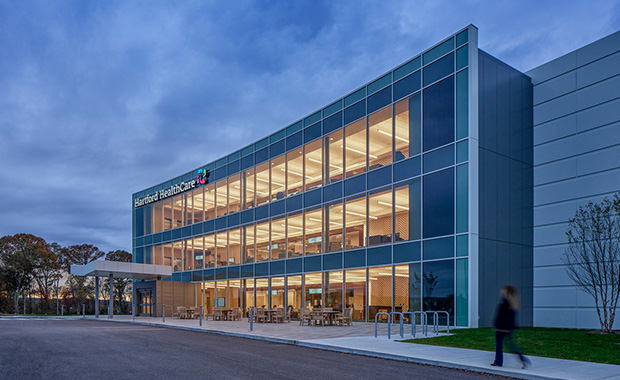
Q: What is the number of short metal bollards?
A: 7